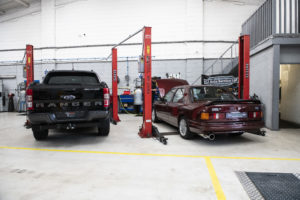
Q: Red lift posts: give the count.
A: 4